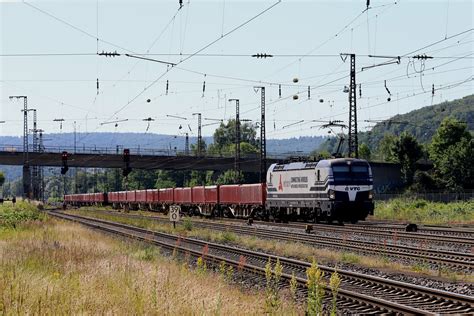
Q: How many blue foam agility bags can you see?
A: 0